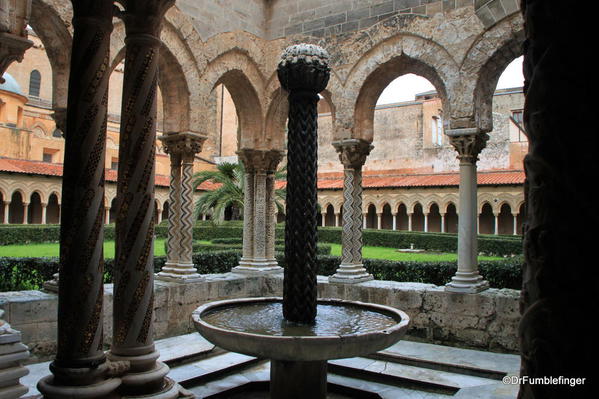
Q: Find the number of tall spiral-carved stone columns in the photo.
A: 2